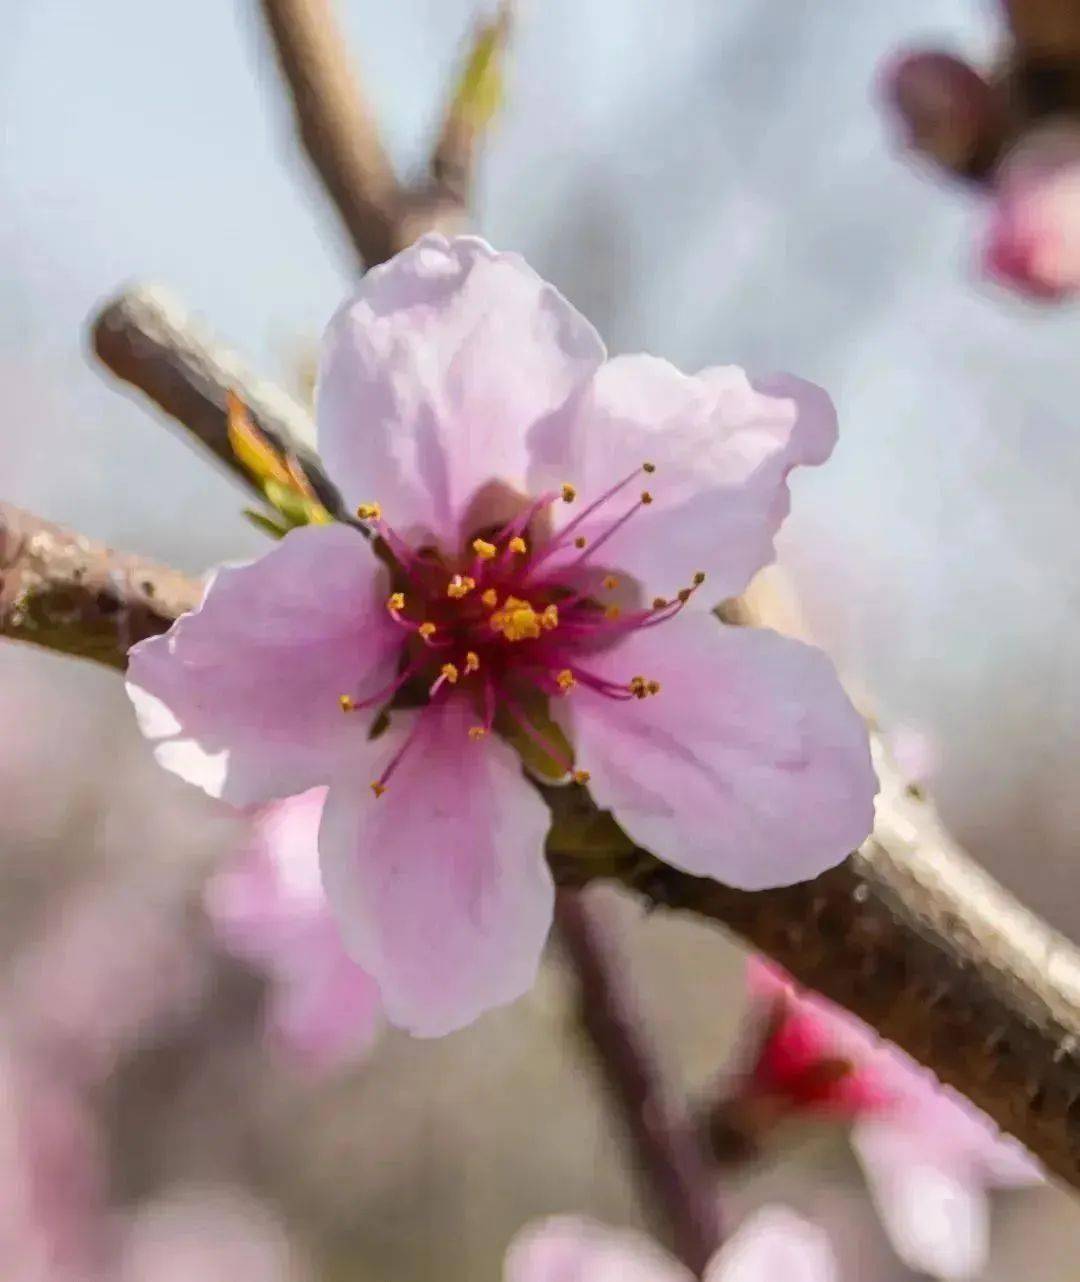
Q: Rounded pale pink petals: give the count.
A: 5